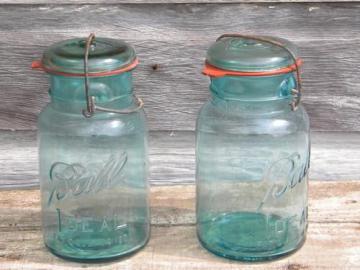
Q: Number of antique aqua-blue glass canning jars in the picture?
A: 2